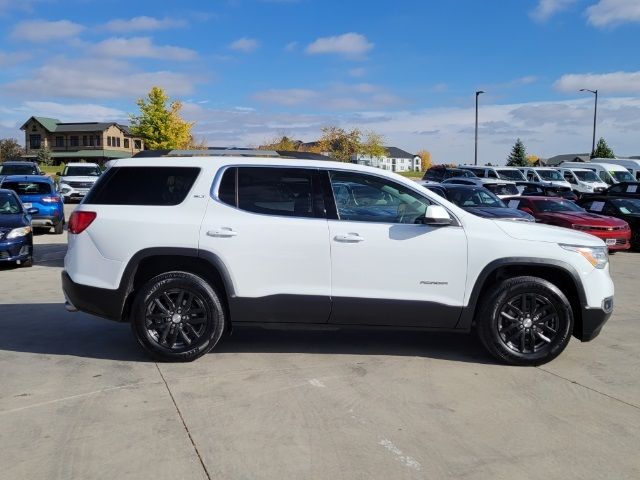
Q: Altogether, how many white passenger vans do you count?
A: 5